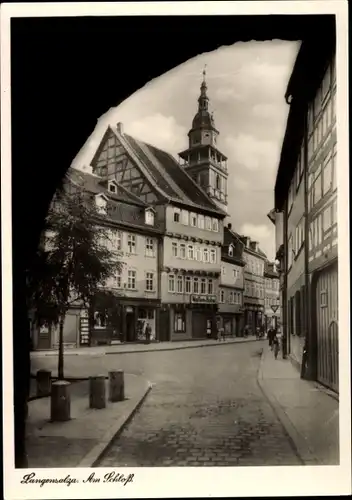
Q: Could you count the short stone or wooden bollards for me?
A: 4